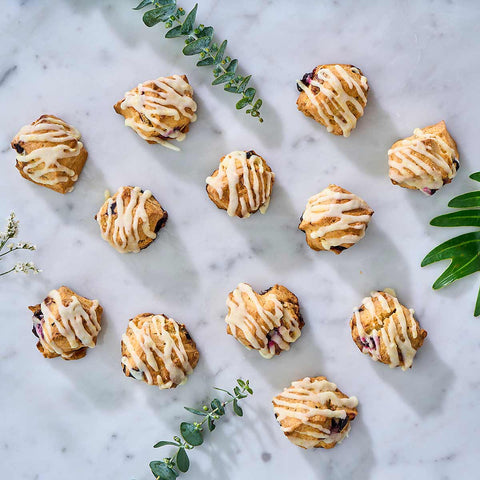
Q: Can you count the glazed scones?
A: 12